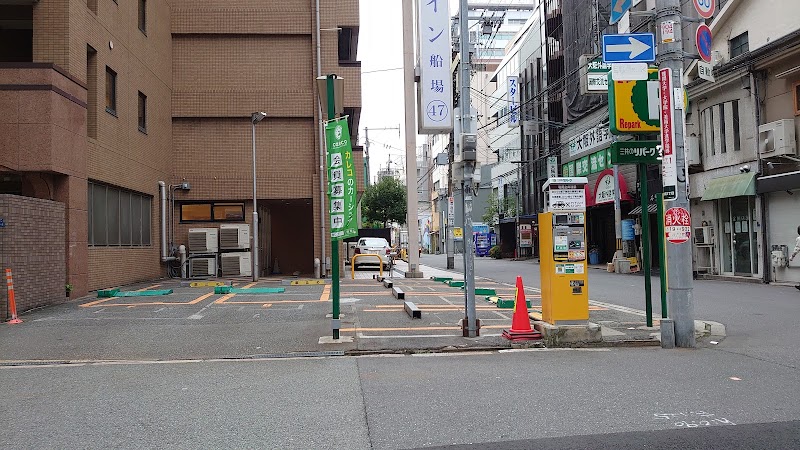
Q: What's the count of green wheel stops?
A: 6